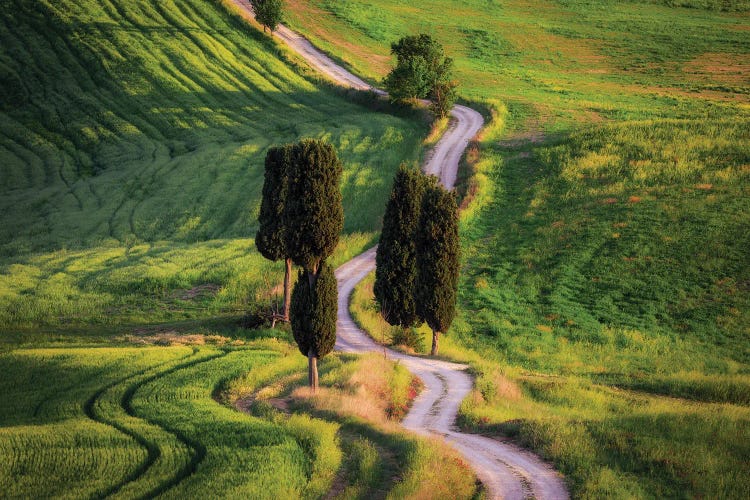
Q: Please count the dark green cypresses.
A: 5